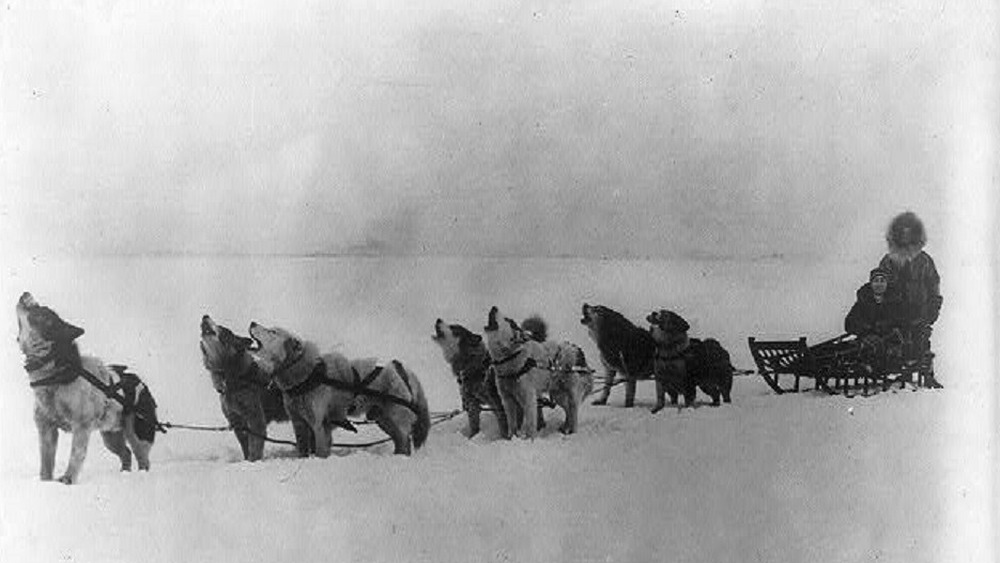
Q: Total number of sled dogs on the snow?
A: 7